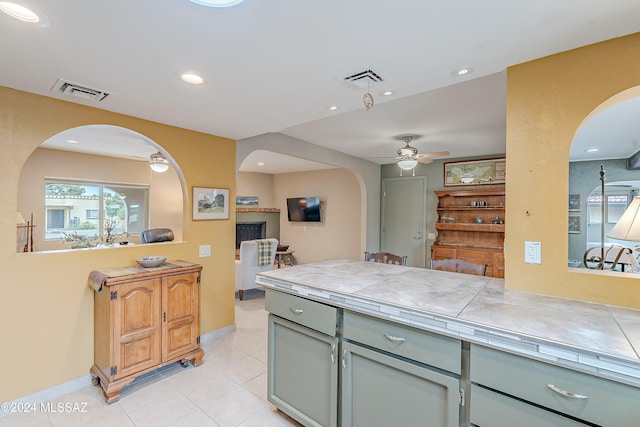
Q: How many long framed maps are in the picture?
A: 1